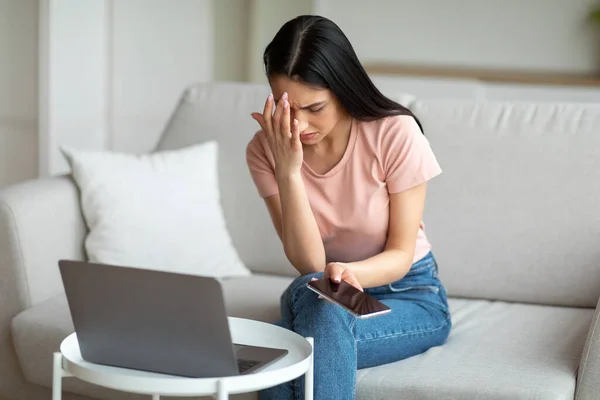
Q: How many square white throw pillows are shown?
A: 1